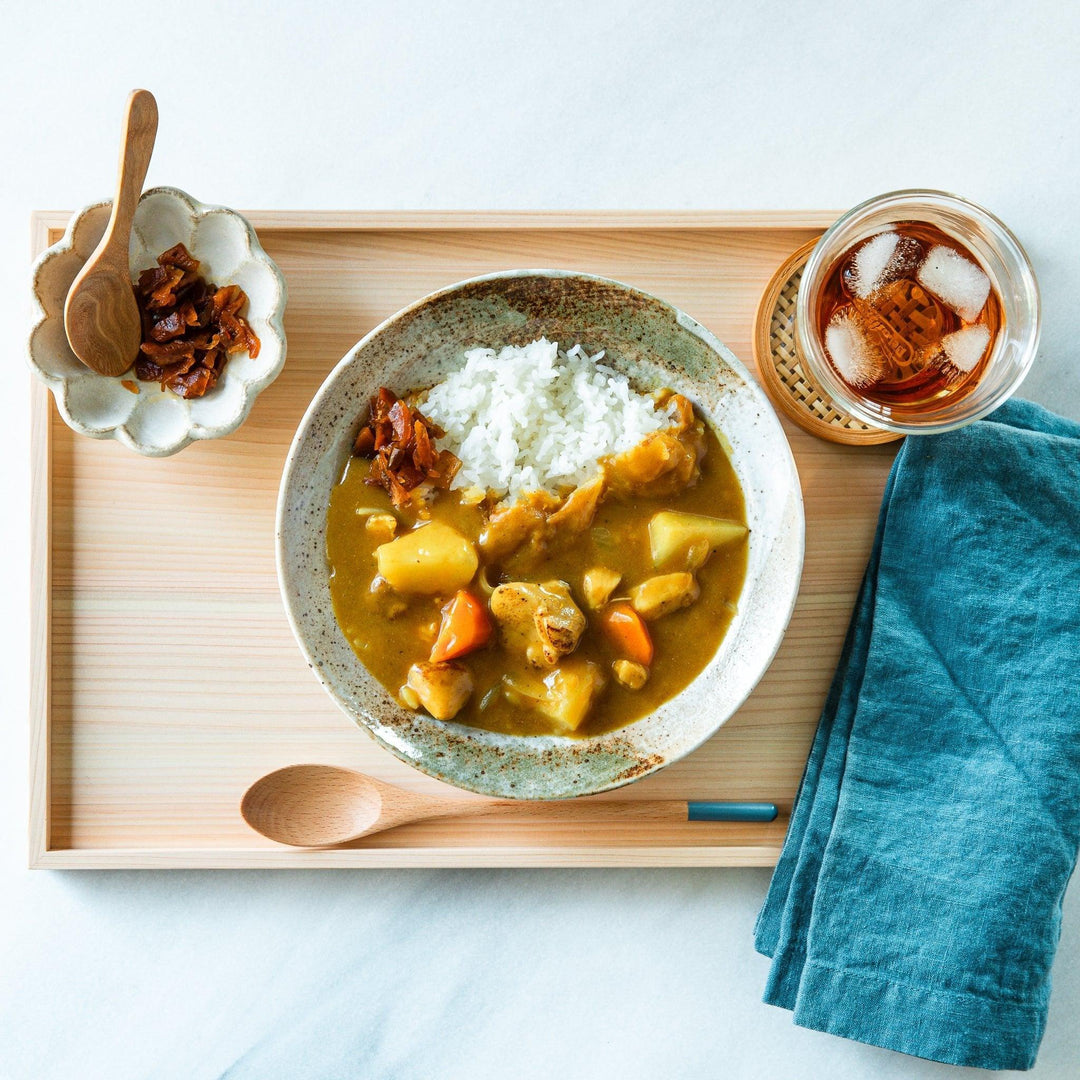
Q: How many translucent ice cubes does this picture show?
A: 4